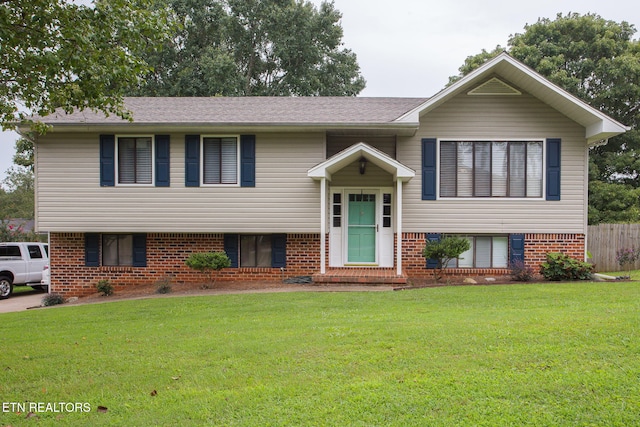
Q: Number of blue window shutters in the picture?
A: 12